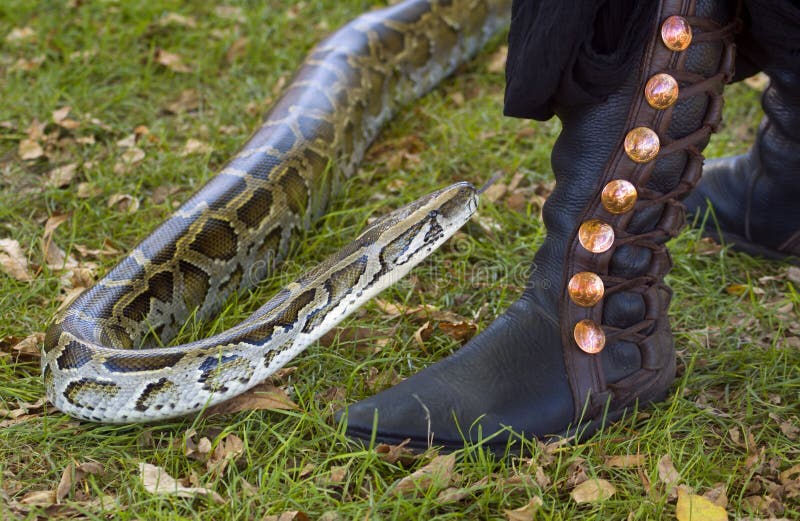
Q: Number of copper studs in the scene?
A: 7